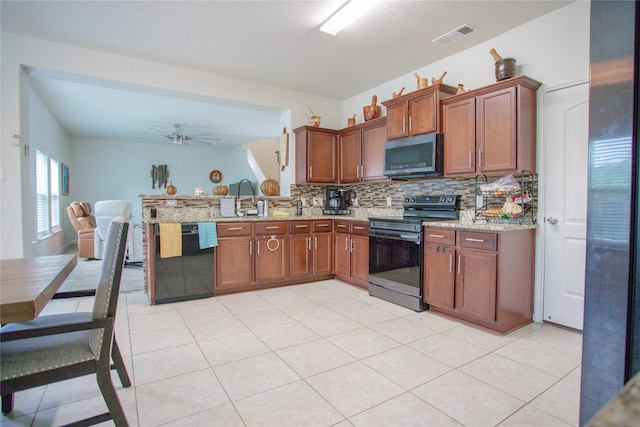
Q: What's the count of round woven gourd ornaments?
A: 3